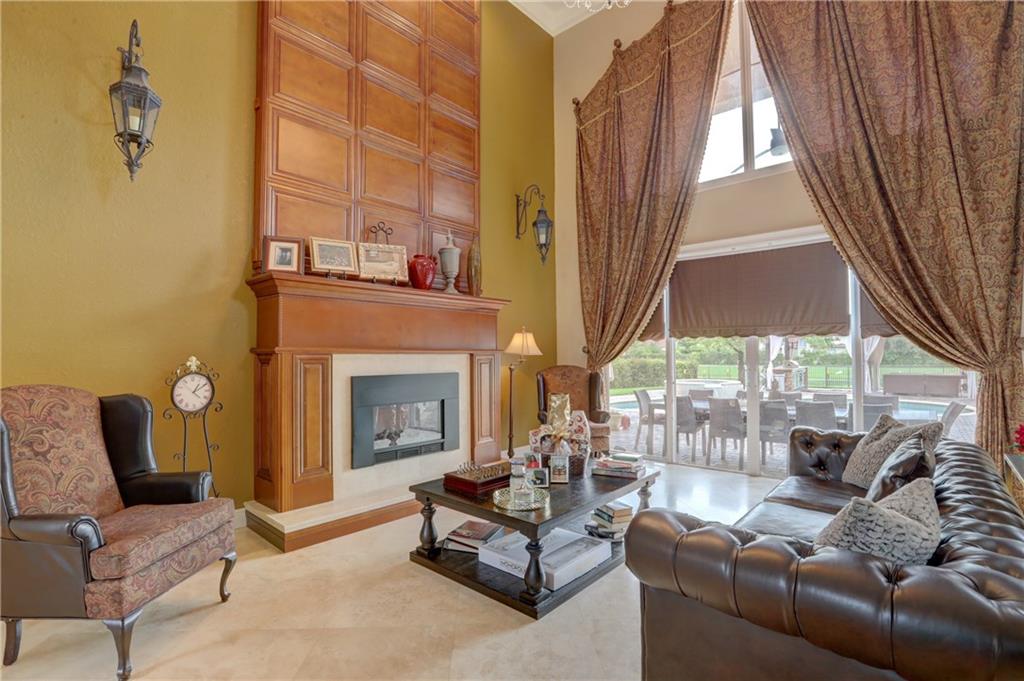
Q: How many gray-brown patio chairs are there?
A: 12